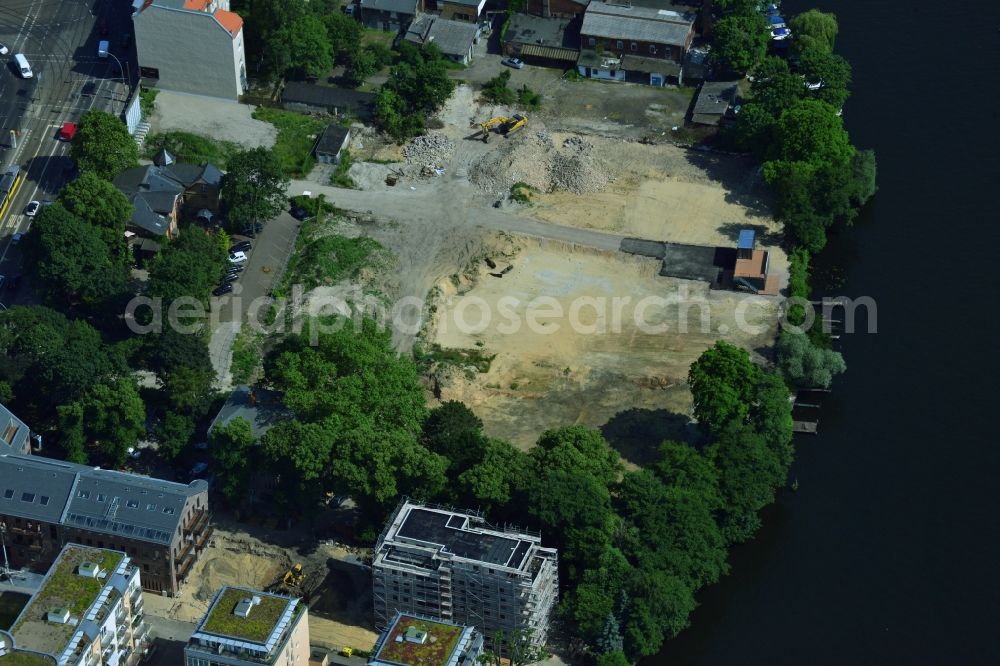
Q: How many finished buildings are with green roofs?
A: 3